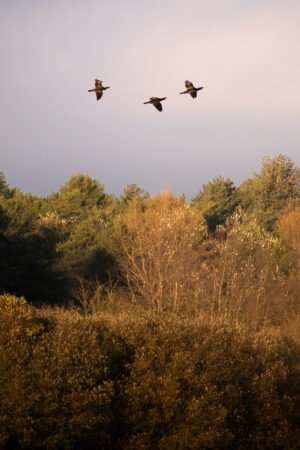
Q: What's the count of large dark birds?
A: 3